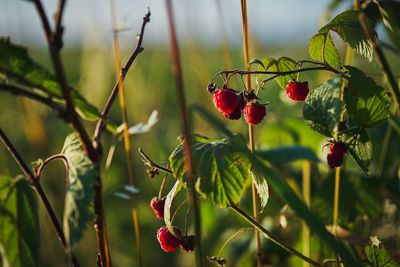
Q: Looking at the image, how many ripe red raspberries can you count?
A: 8